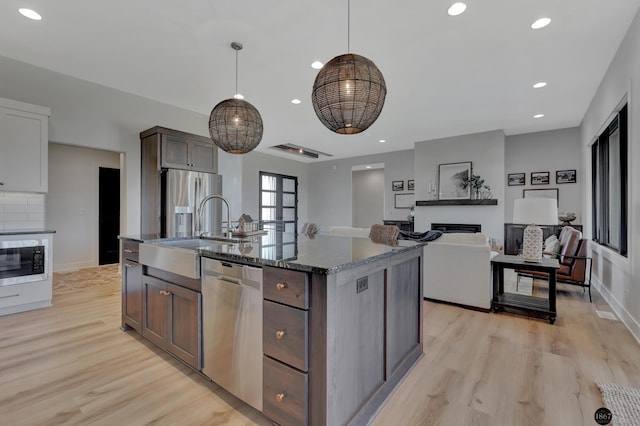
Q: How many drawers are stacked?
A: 3